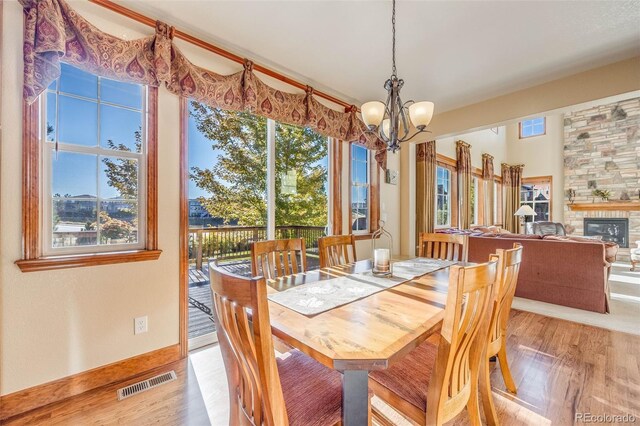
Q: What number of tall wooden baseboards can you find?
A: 1